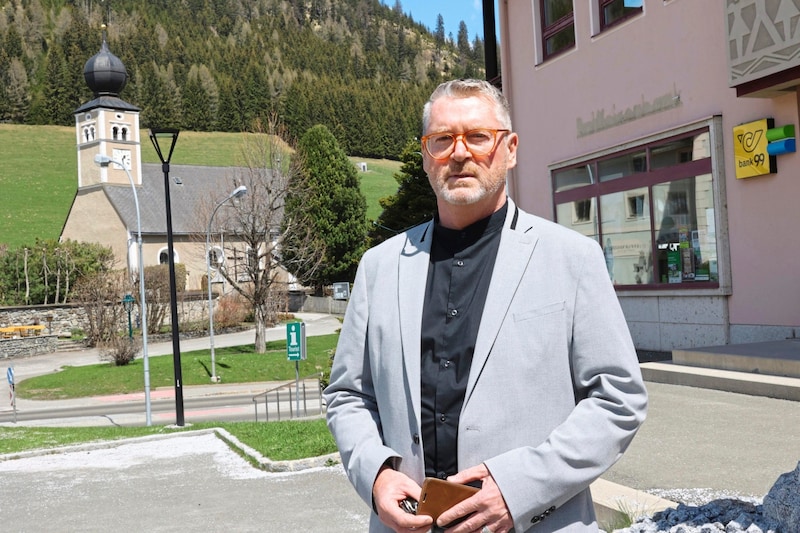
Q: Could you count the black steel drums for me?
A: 0